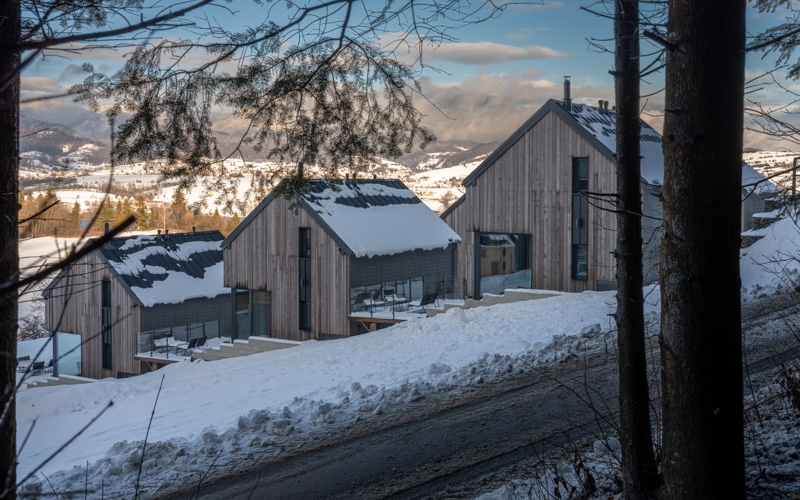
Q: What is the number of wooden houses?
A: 3